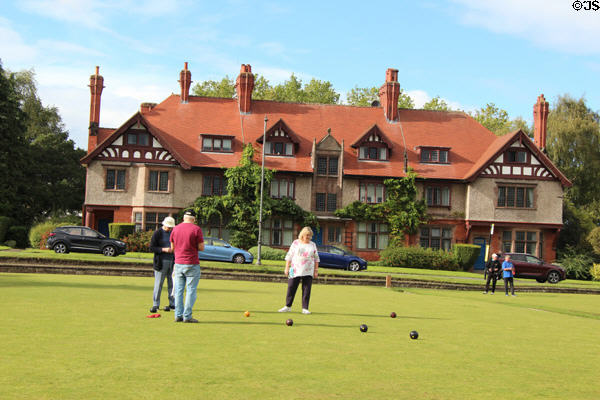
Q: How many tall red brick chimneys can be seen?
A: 5